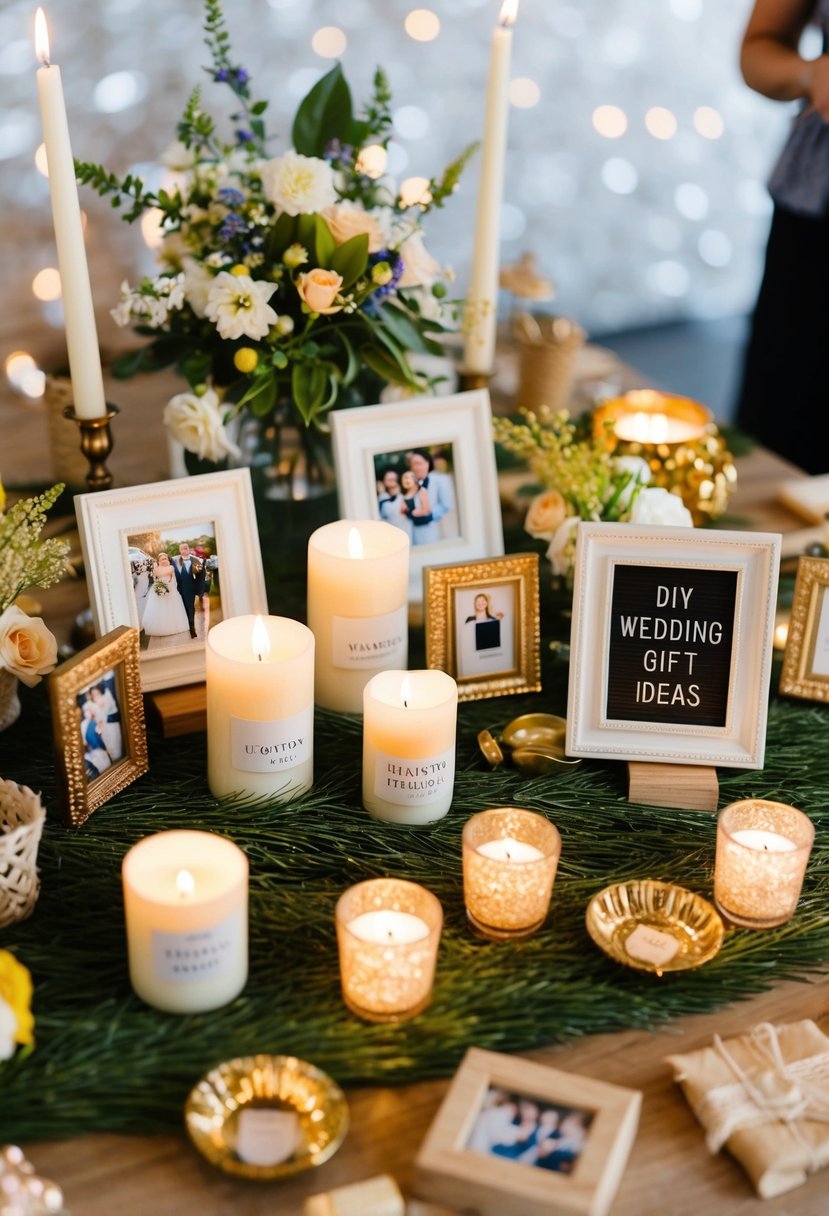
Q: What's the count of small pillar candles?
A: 4